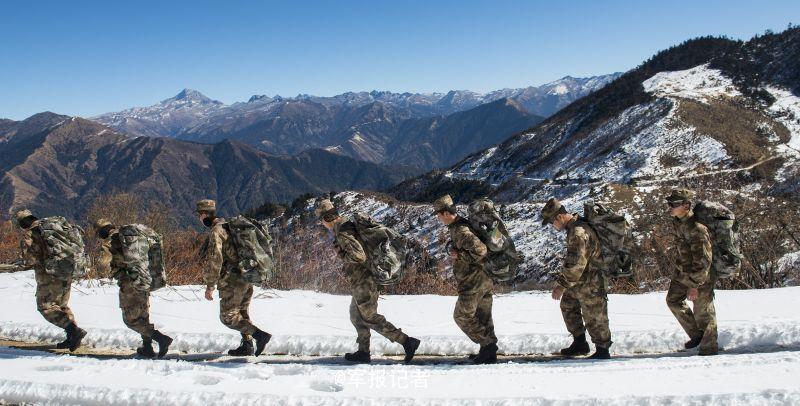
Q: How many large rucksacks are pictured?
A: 7